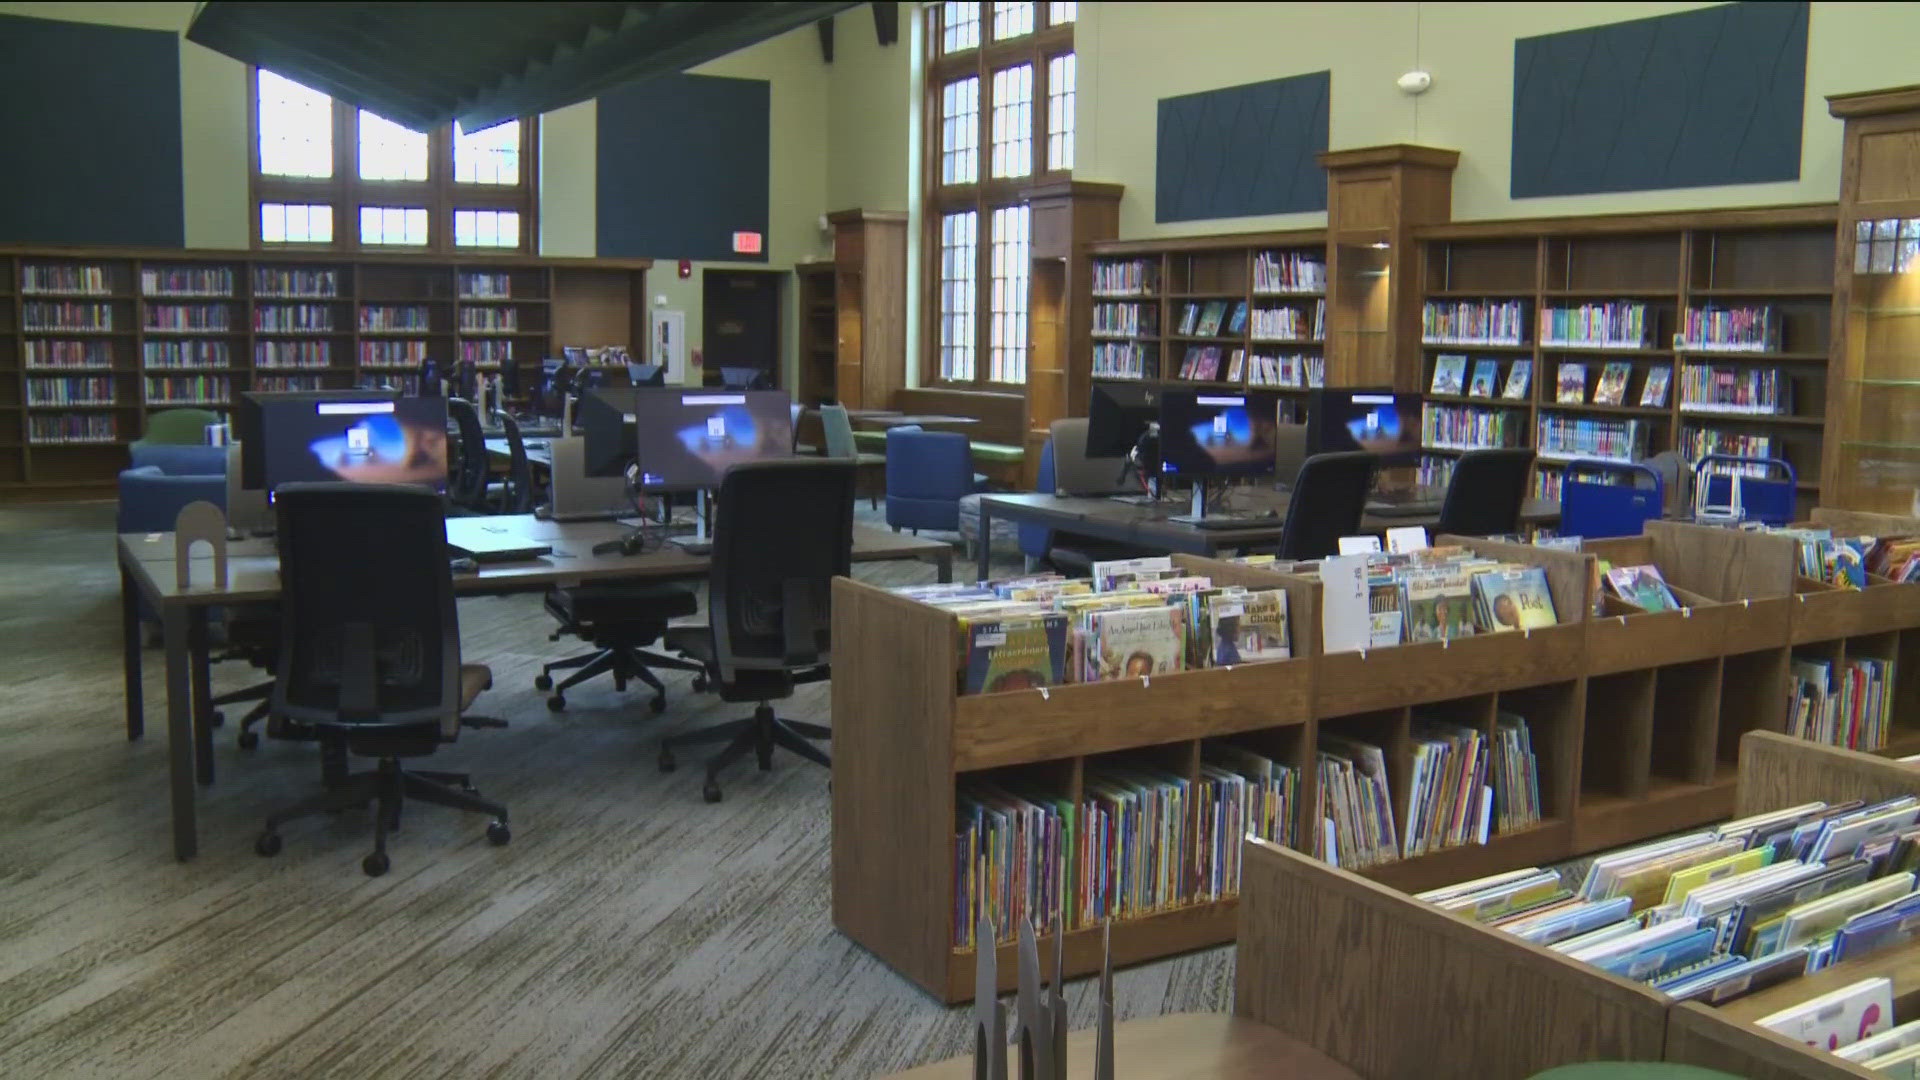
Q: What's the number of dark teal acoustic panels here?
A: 4